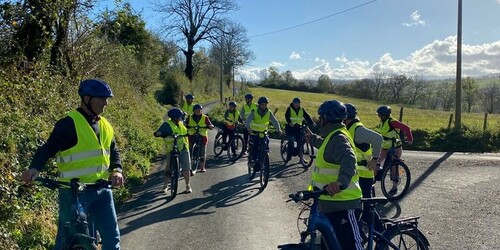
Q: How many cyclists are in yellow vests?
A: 11